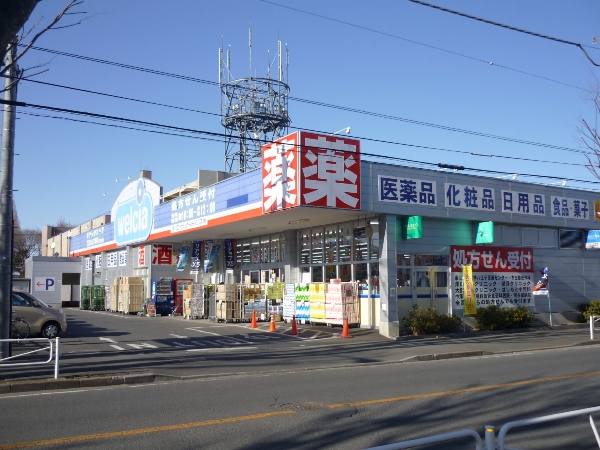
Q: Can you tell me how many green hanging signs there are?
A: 2